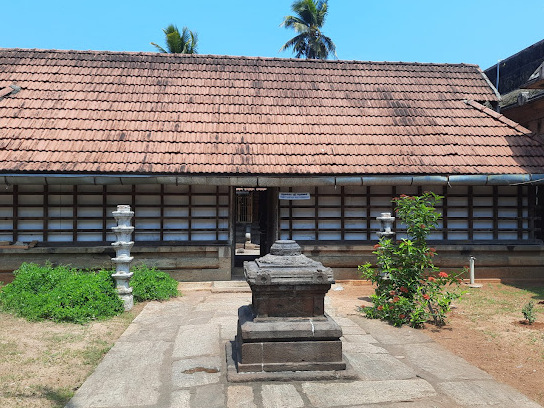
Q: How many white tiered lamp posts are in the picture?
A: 2